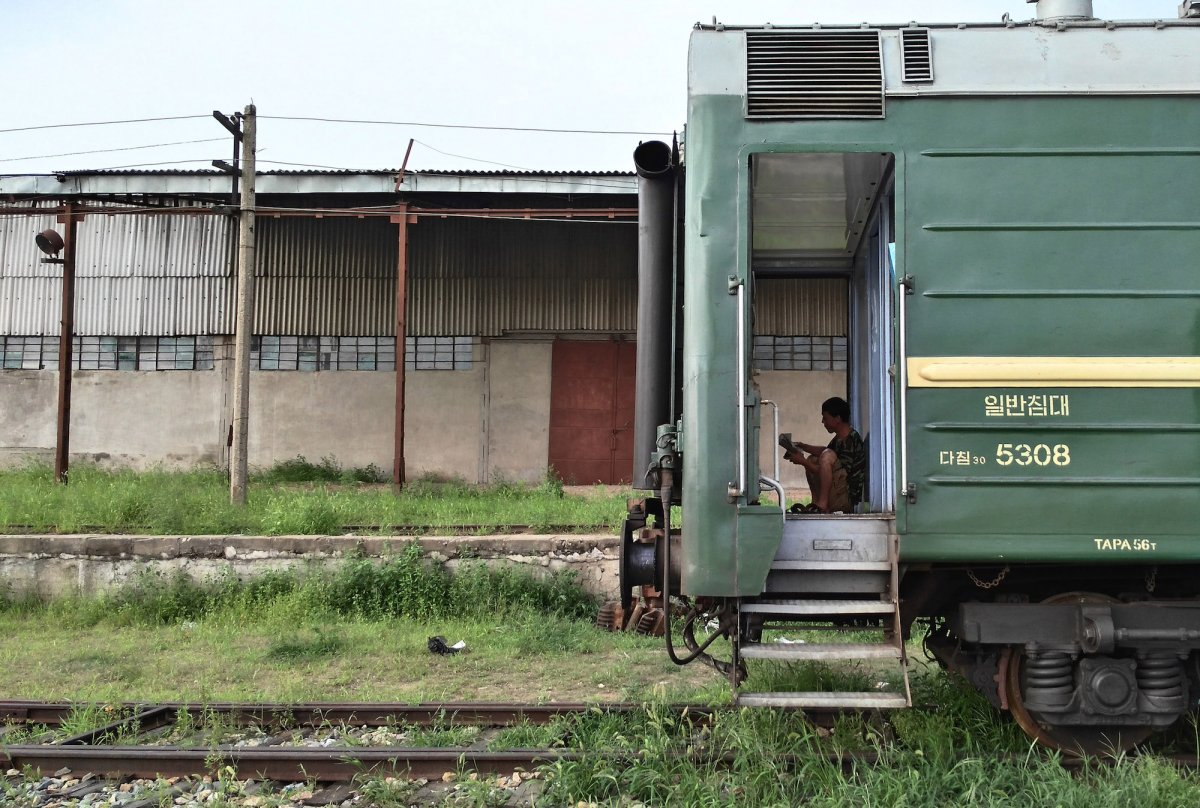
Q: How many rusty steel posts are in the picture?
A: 2